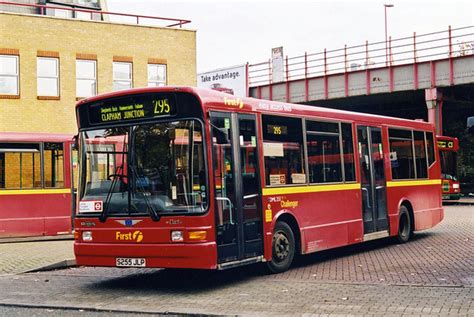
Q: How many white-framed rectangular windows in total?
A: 5